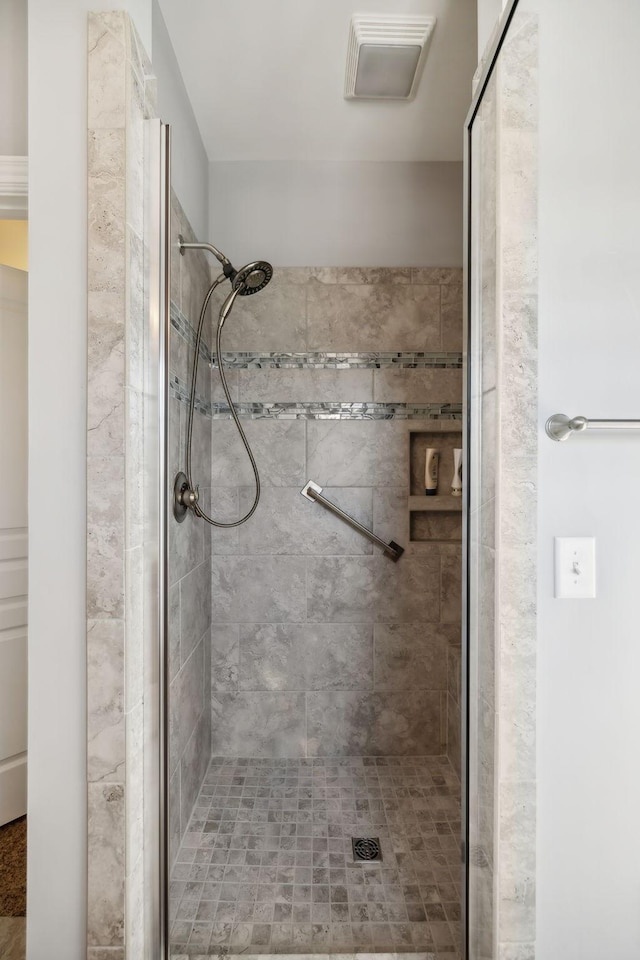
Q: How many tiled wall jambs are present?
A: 2